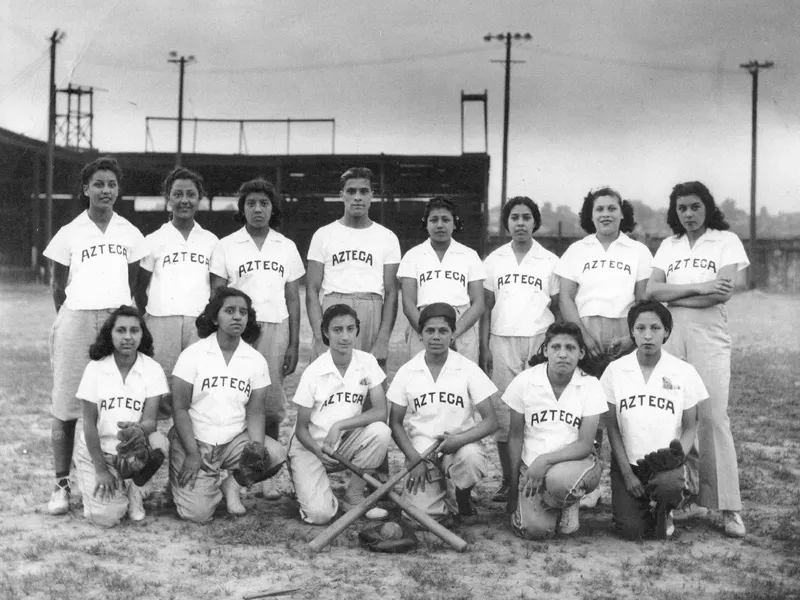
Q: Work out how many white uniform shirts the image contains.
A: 14